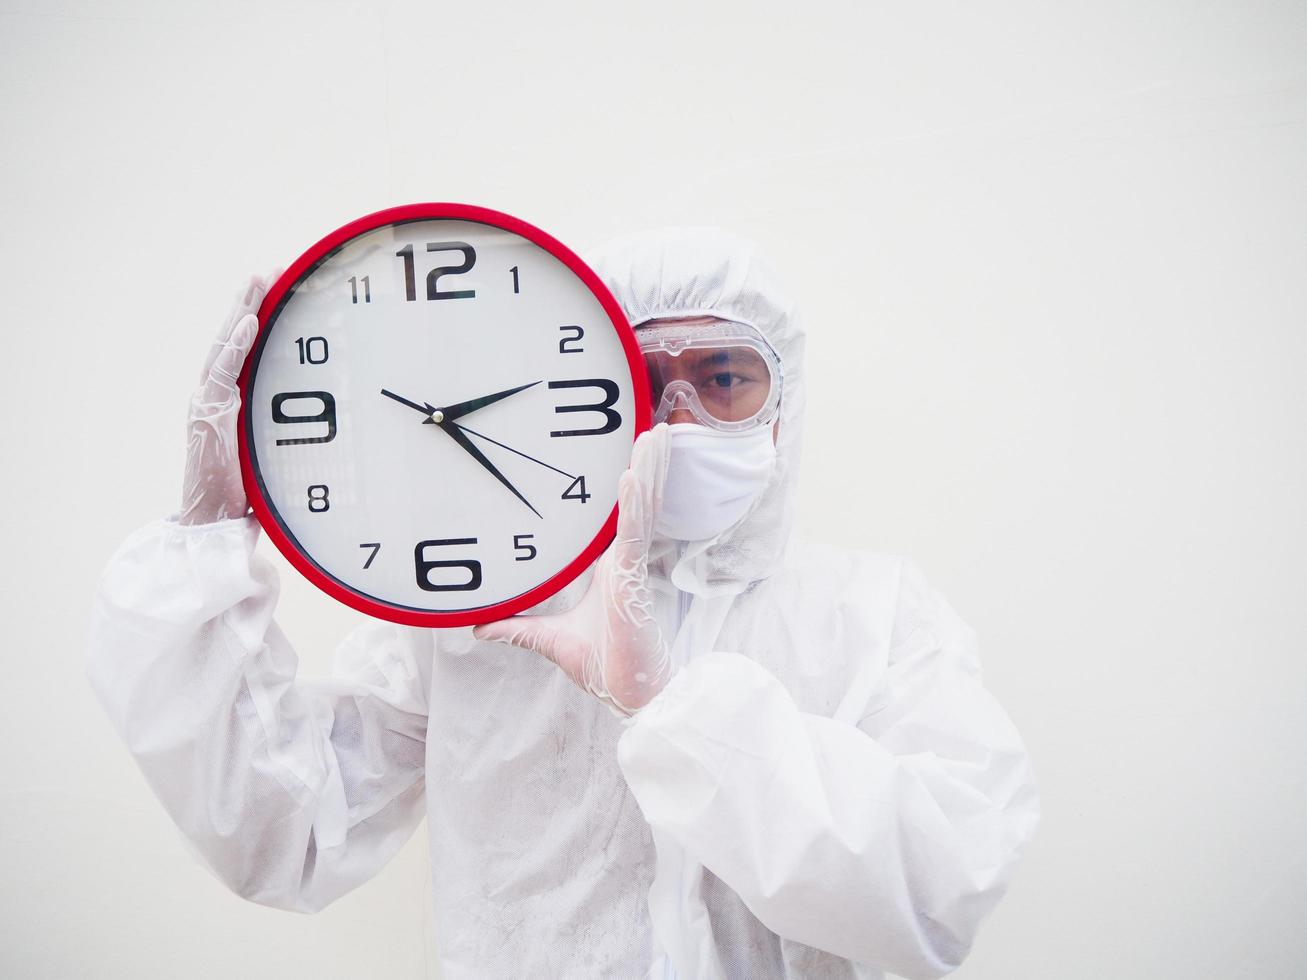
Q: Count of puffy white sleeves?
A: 2